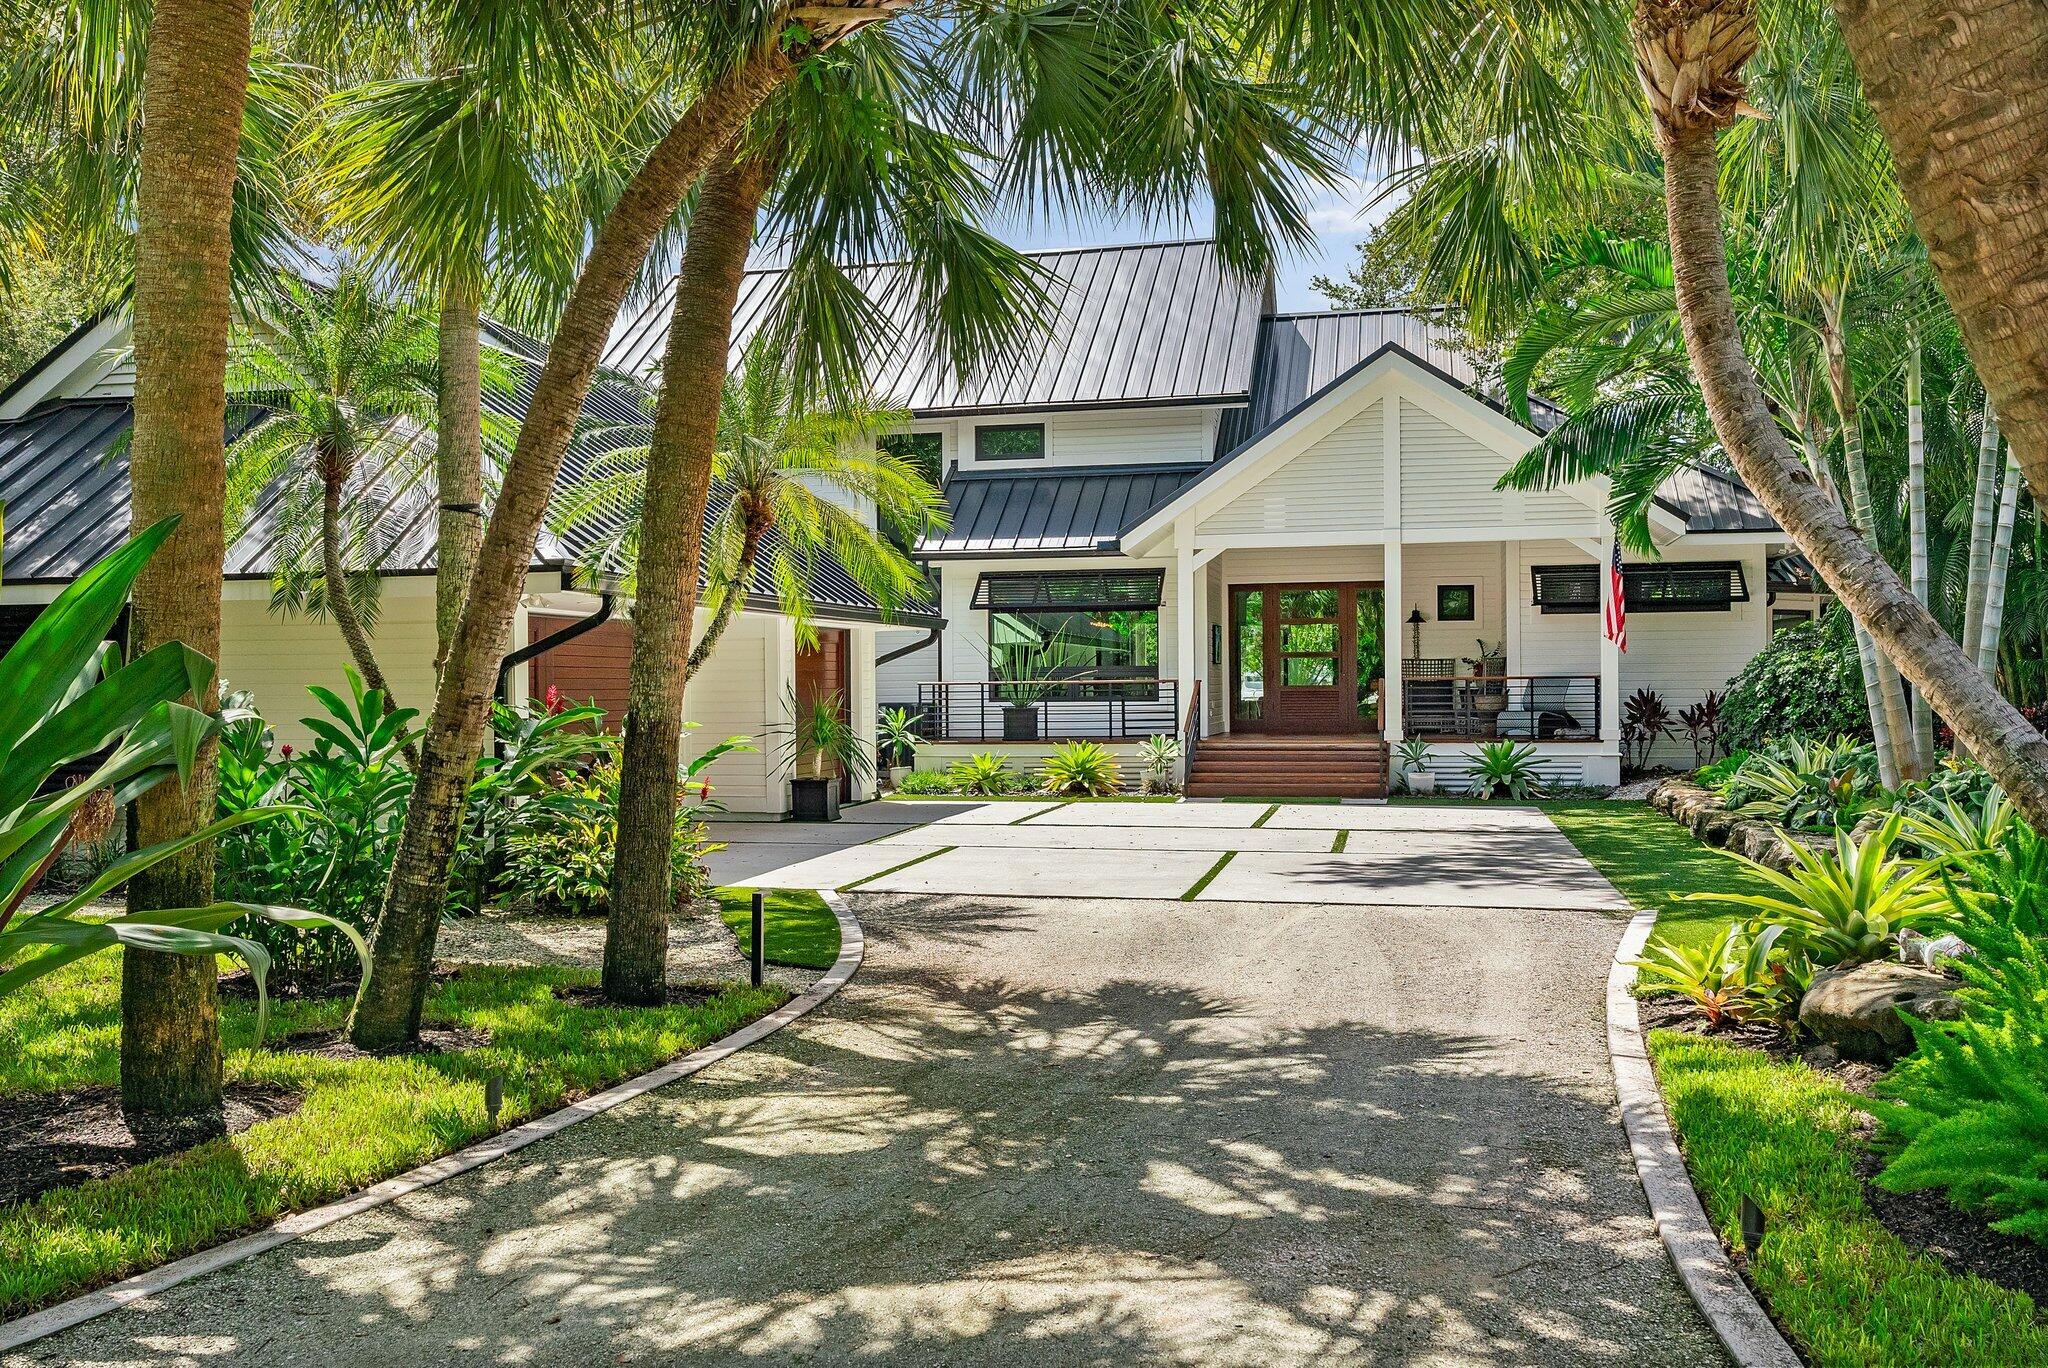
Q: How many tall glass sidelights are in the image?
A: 2